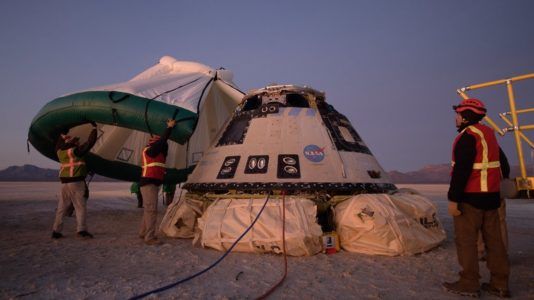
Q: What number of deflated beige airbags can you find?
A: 3